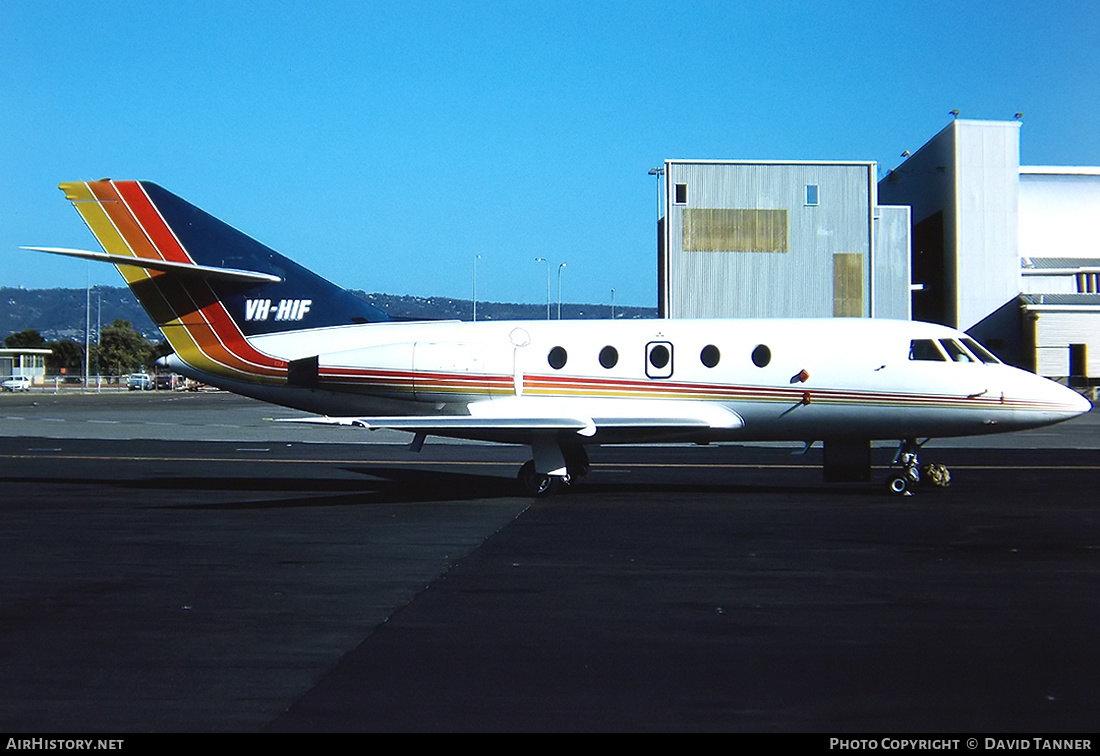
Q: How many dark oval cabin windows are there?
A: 5